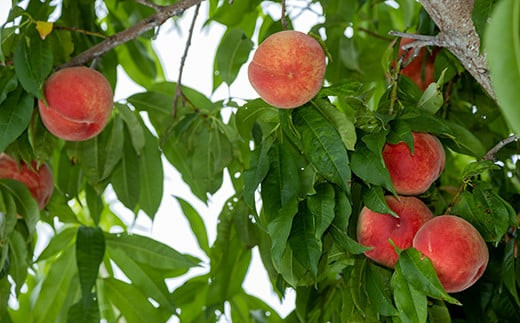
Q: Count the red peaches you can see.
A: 7